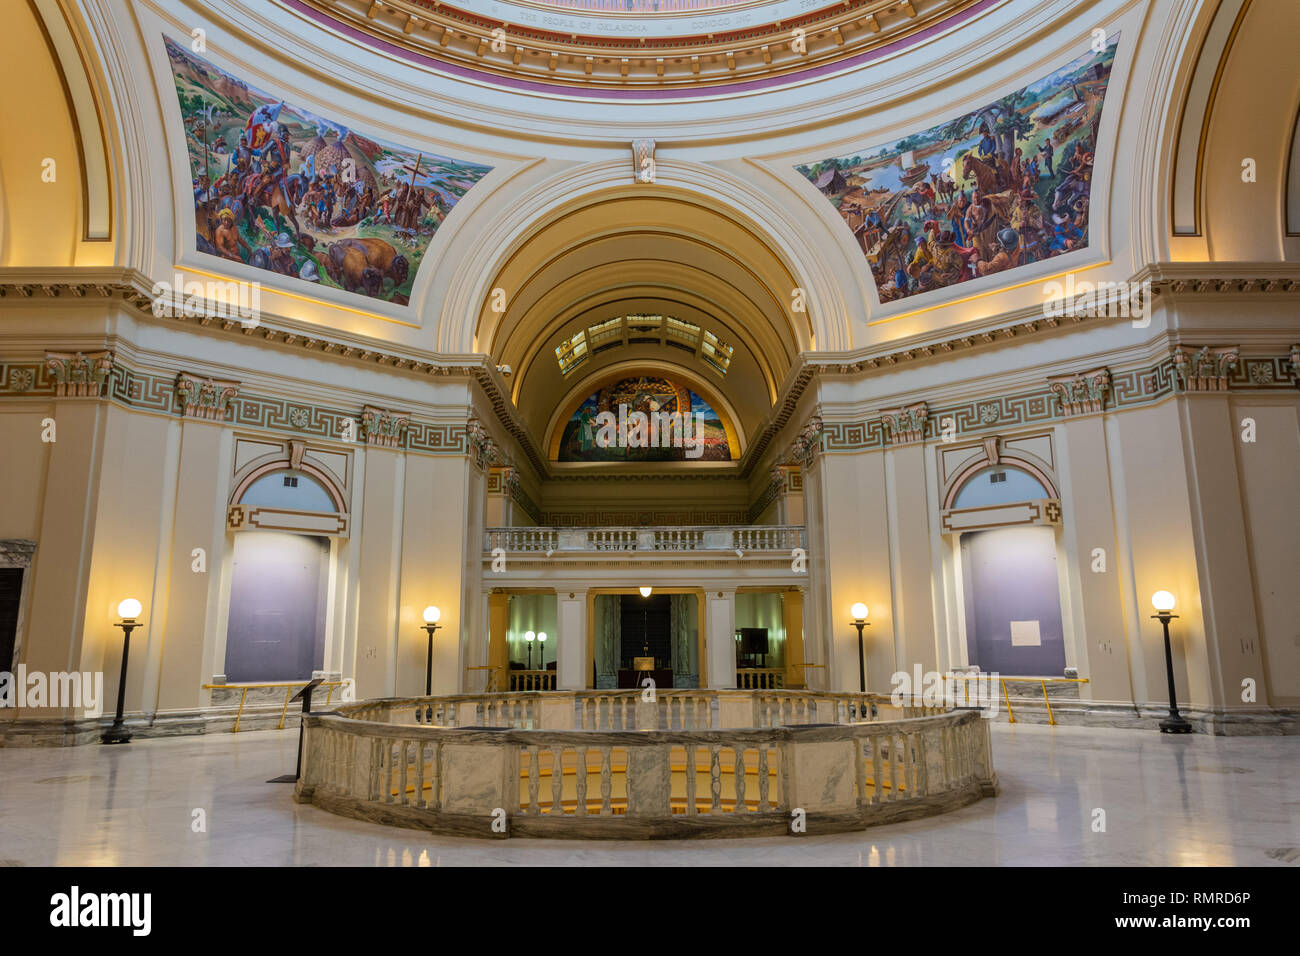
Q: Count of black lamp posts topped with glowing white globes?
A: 6